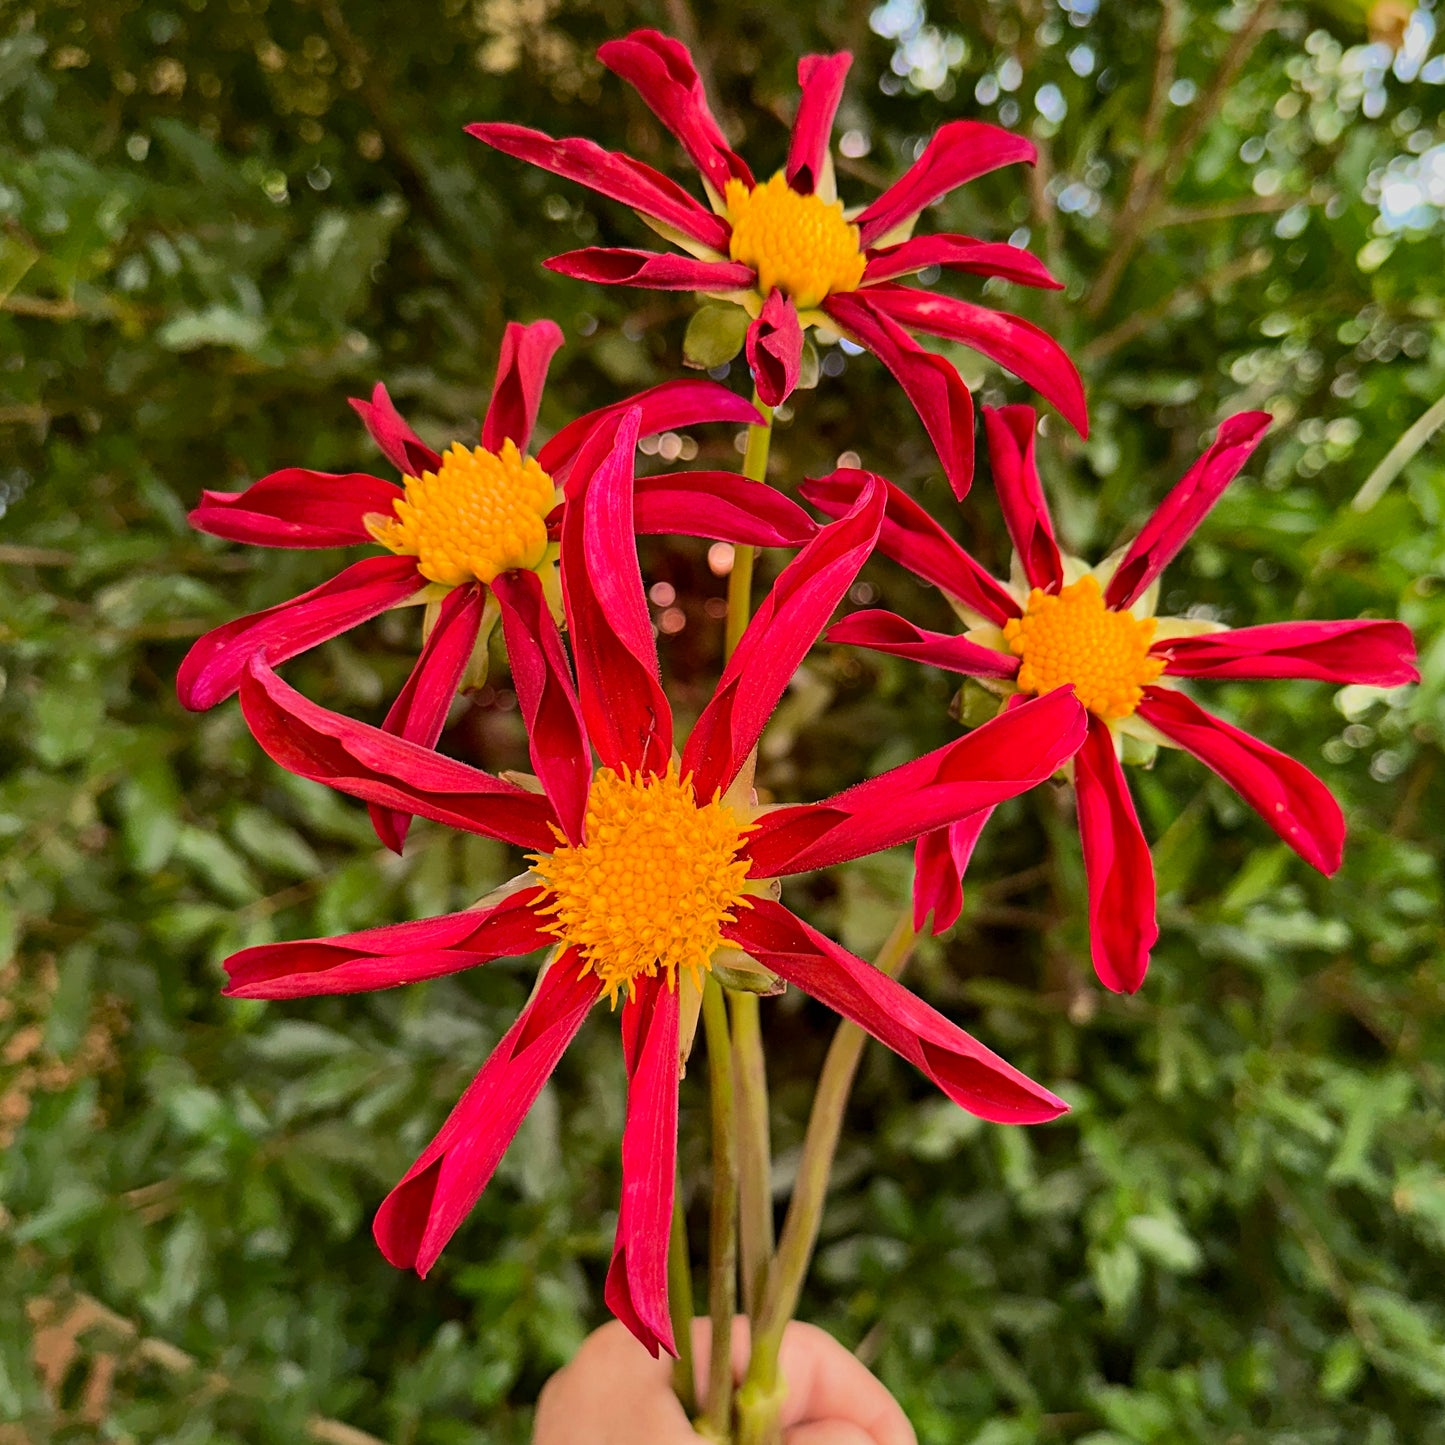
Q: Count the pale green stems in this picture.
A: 4